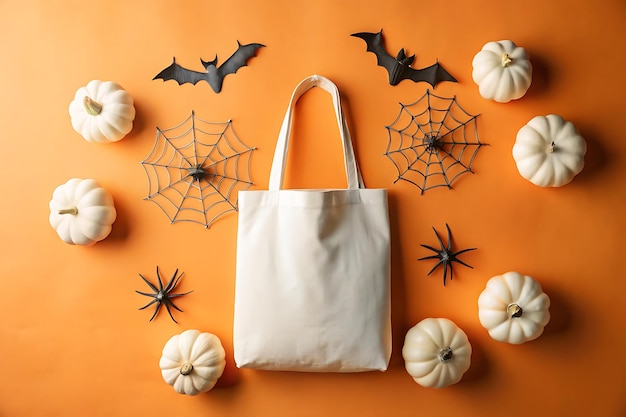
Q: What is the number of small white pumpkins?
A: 7